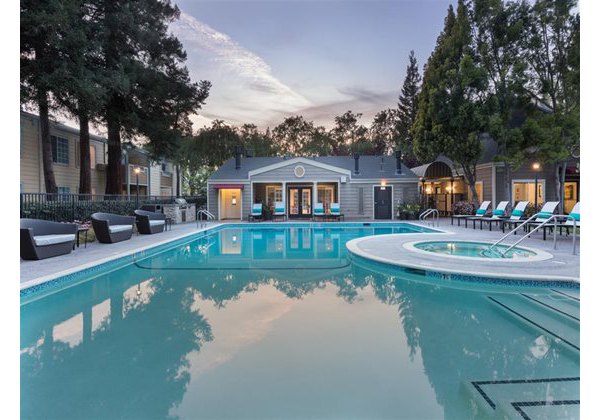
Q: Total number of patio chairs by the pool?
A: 12